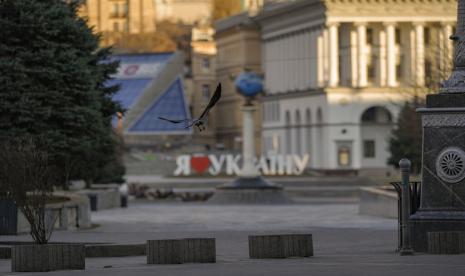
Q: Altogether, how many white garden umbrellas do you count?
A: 0